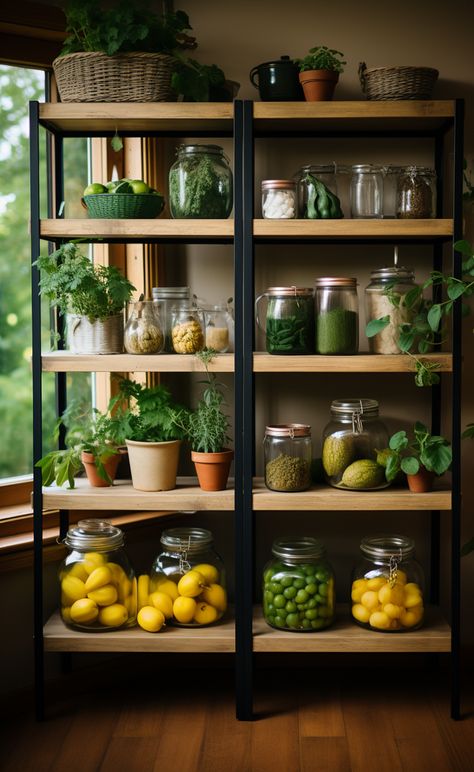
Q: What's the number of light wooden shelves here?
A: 10